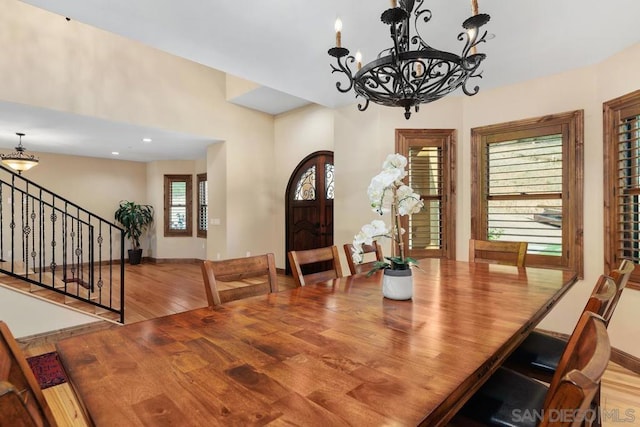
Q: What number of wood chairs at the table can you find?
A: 8